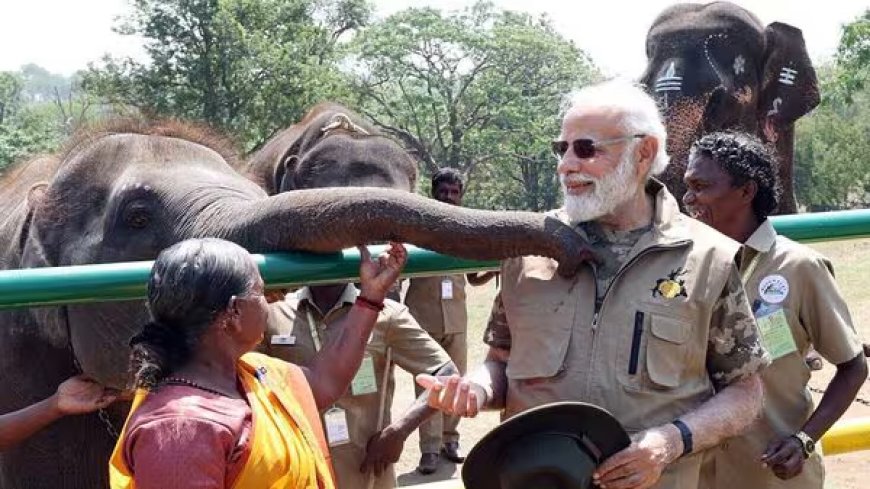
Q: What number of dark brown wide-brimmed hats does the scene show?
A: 1